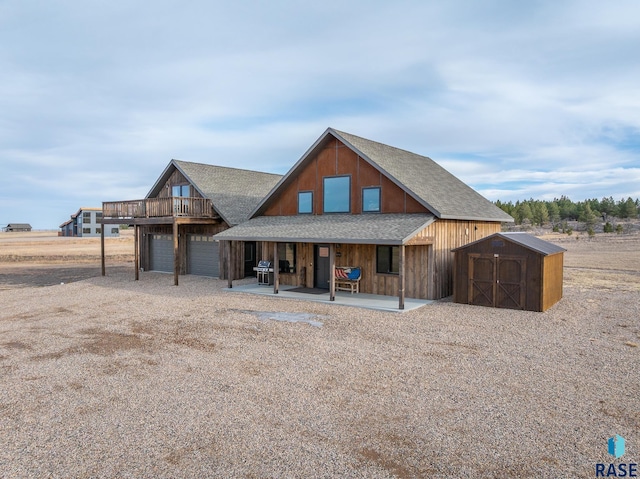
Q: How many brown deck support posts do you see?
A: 3